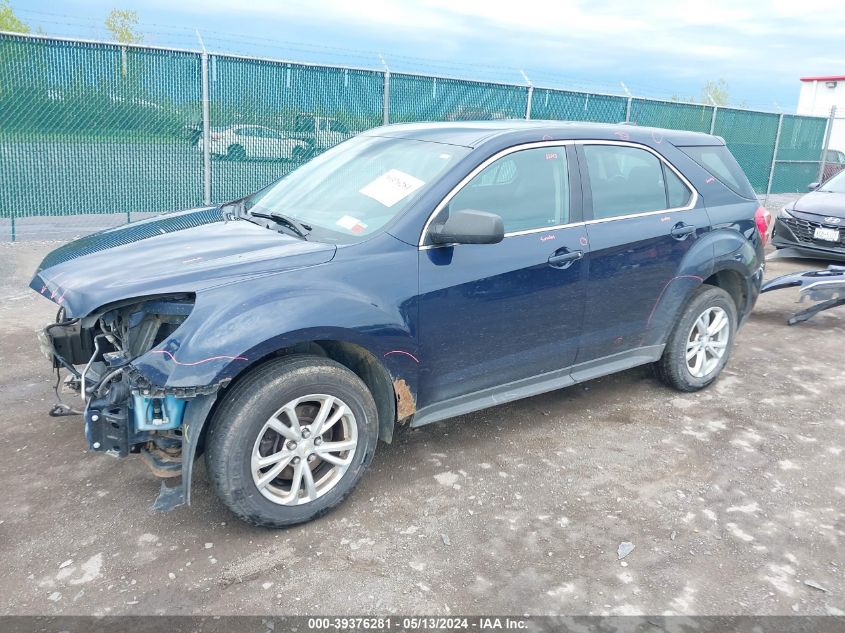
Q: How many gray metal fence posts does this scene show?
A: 7